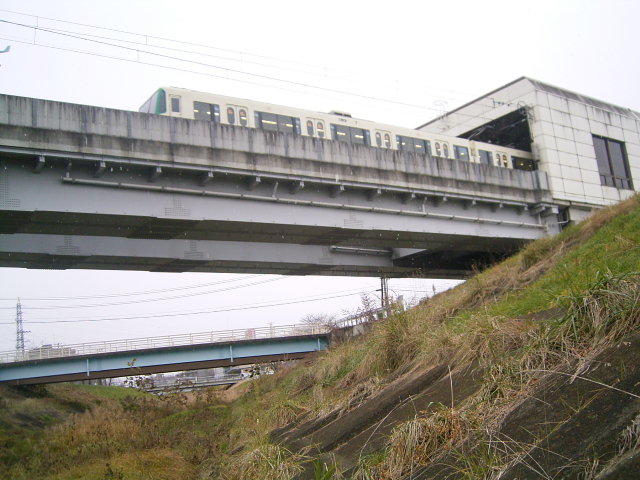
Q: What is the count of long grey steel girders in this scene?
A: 2